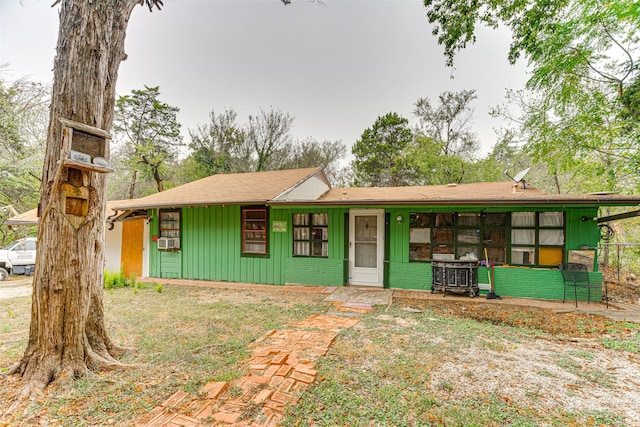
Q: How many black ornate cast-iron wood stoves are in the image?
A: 1